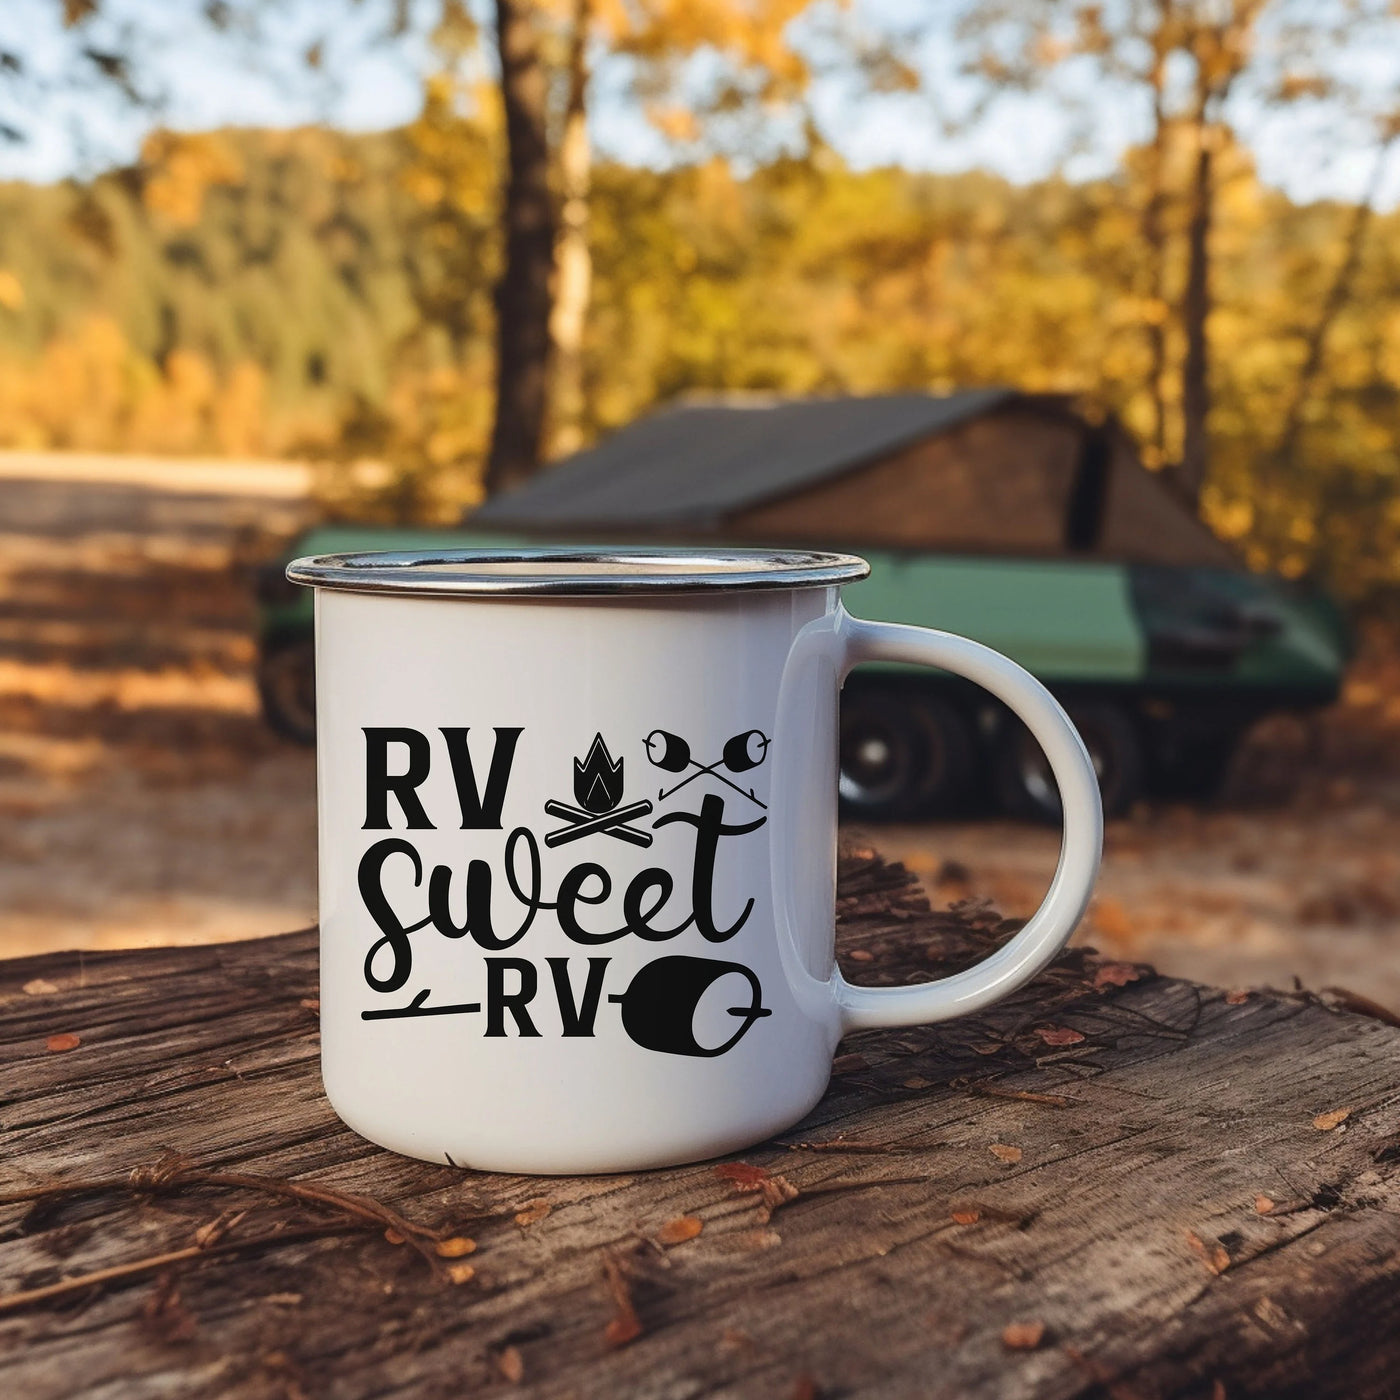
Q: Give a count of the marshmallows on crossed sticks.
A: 2